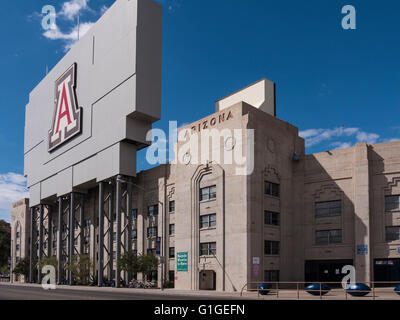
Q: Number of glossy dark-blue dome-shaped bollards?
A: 4